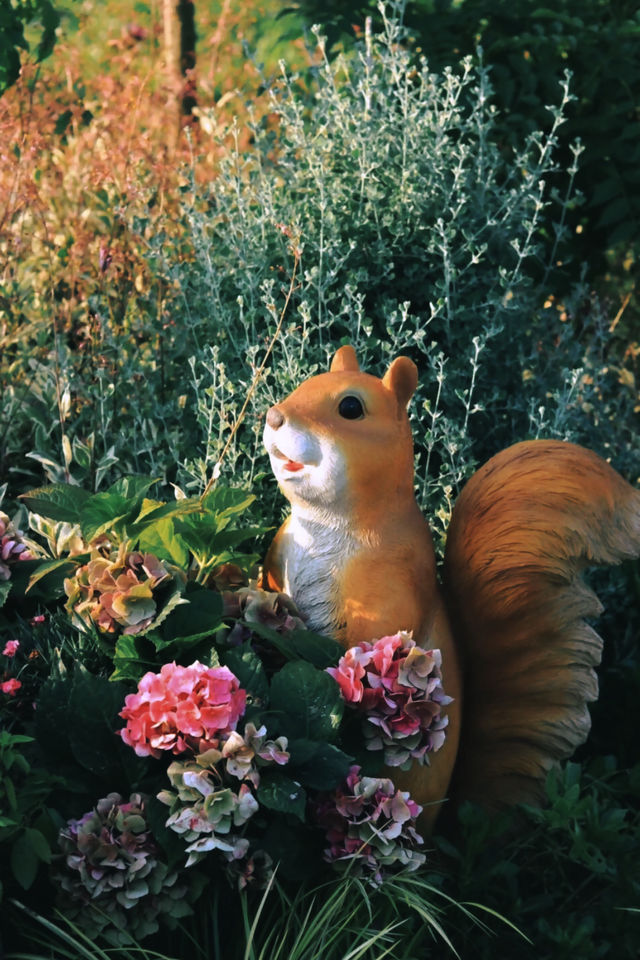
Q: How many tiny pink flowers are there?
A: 3